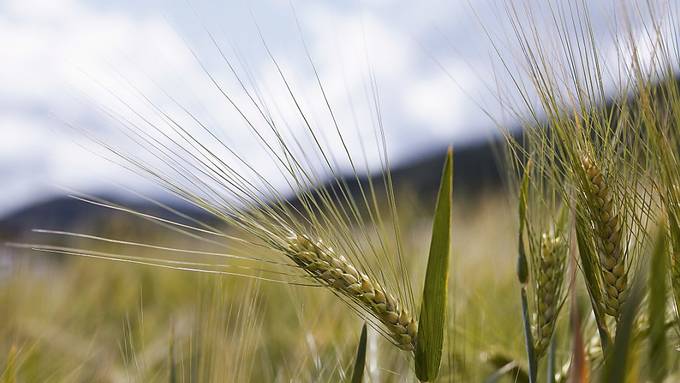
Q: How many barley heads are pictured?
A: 3